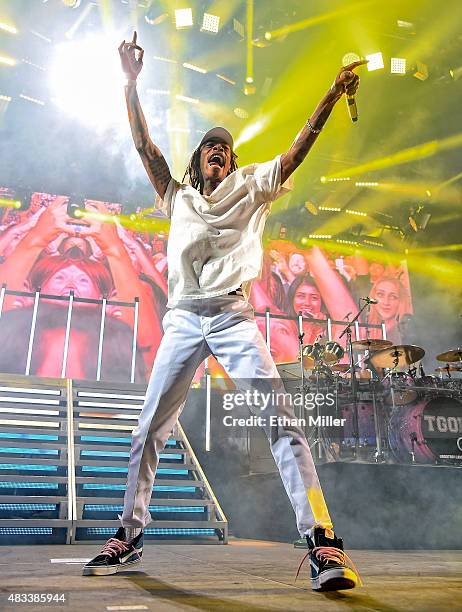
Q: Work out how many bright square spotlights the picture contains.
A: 4